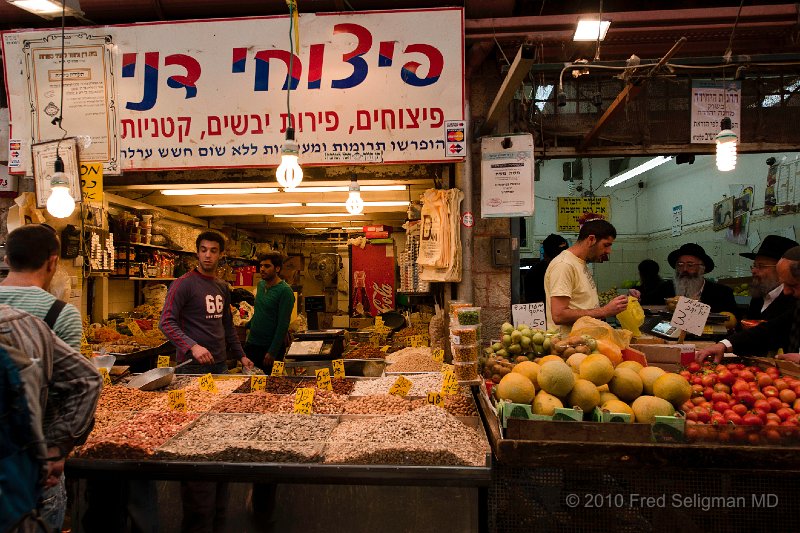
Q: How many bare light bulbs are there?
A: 4